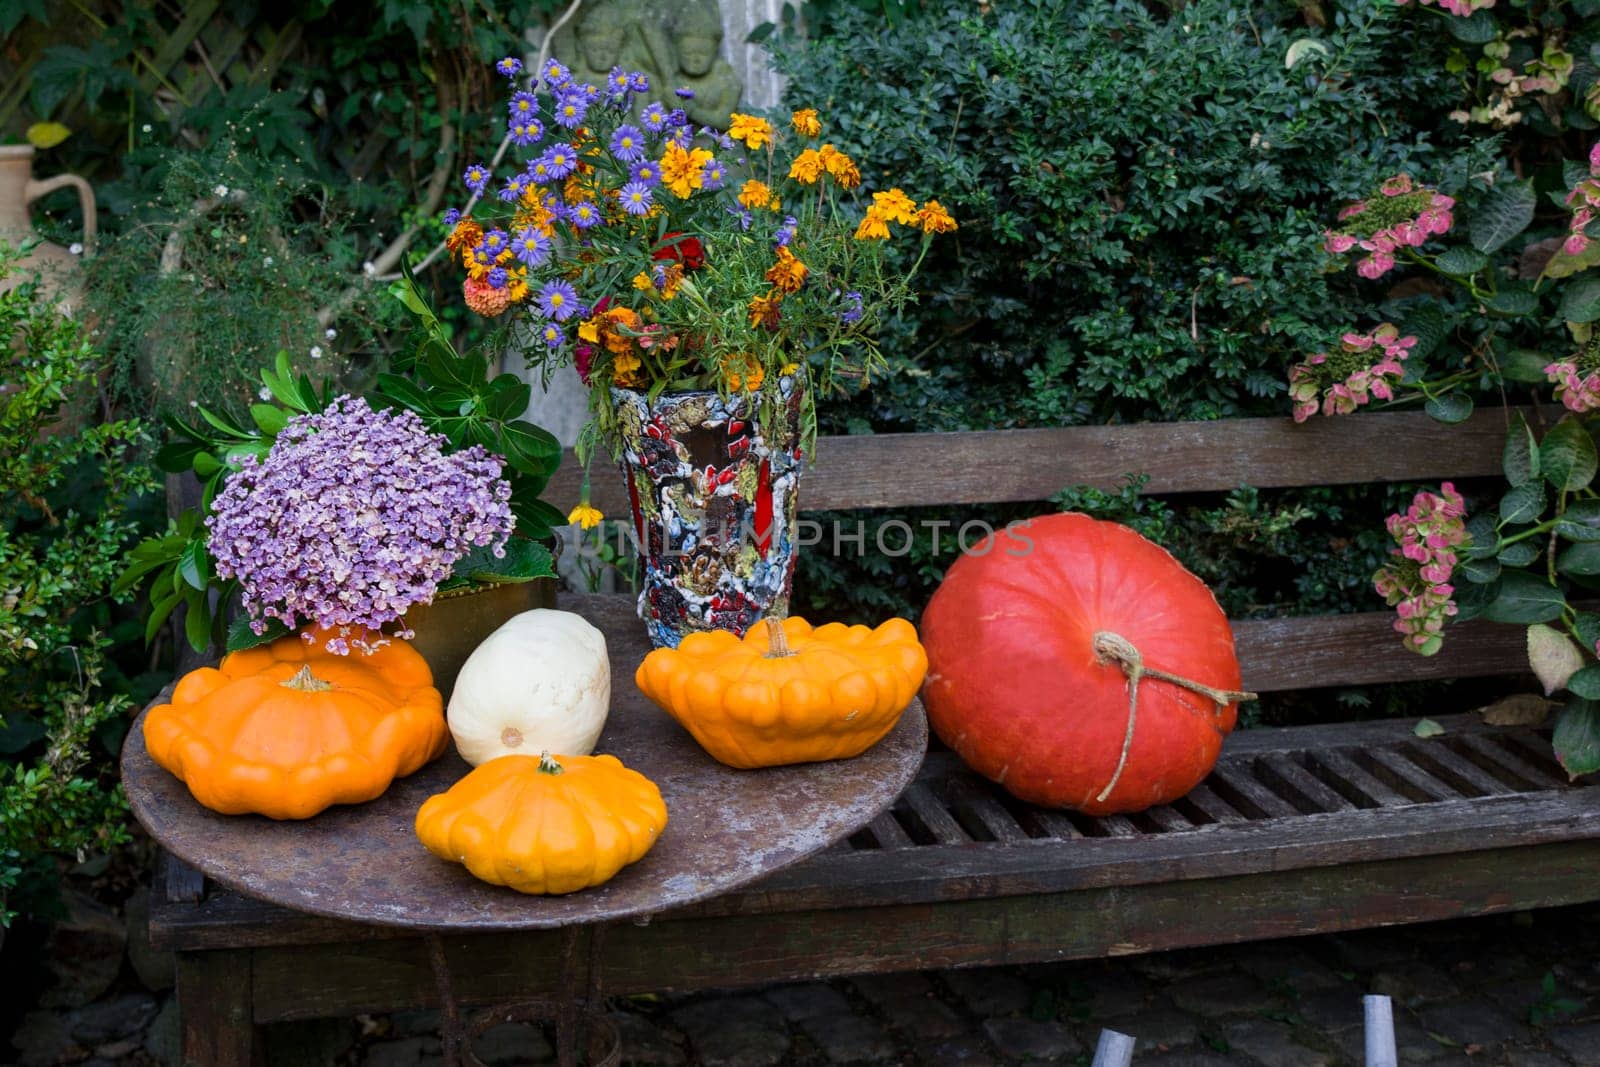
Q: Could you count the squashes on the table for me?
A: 4